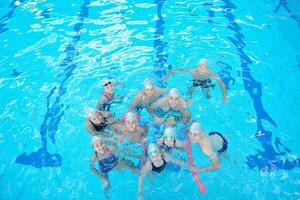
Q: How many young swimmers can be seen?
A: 10